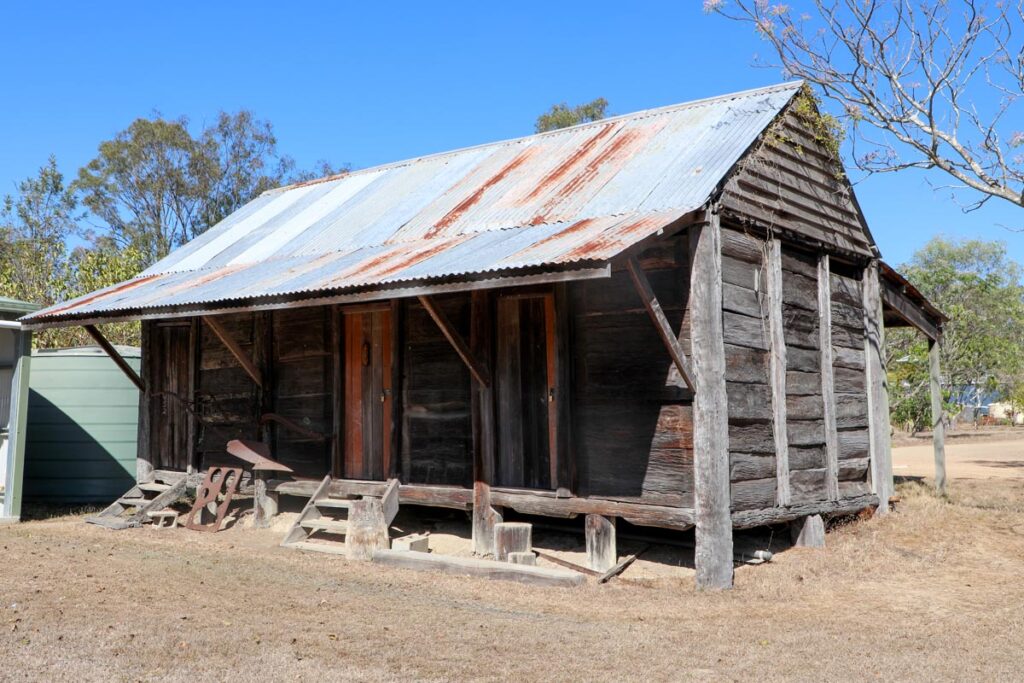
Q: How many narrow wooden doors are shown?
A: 3